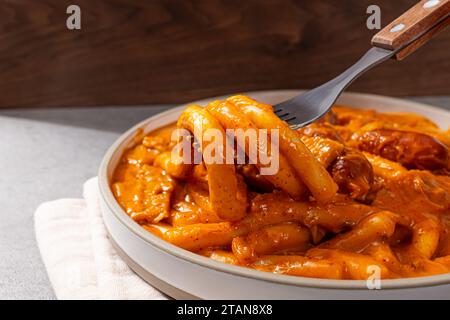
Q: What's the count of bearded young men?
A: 0